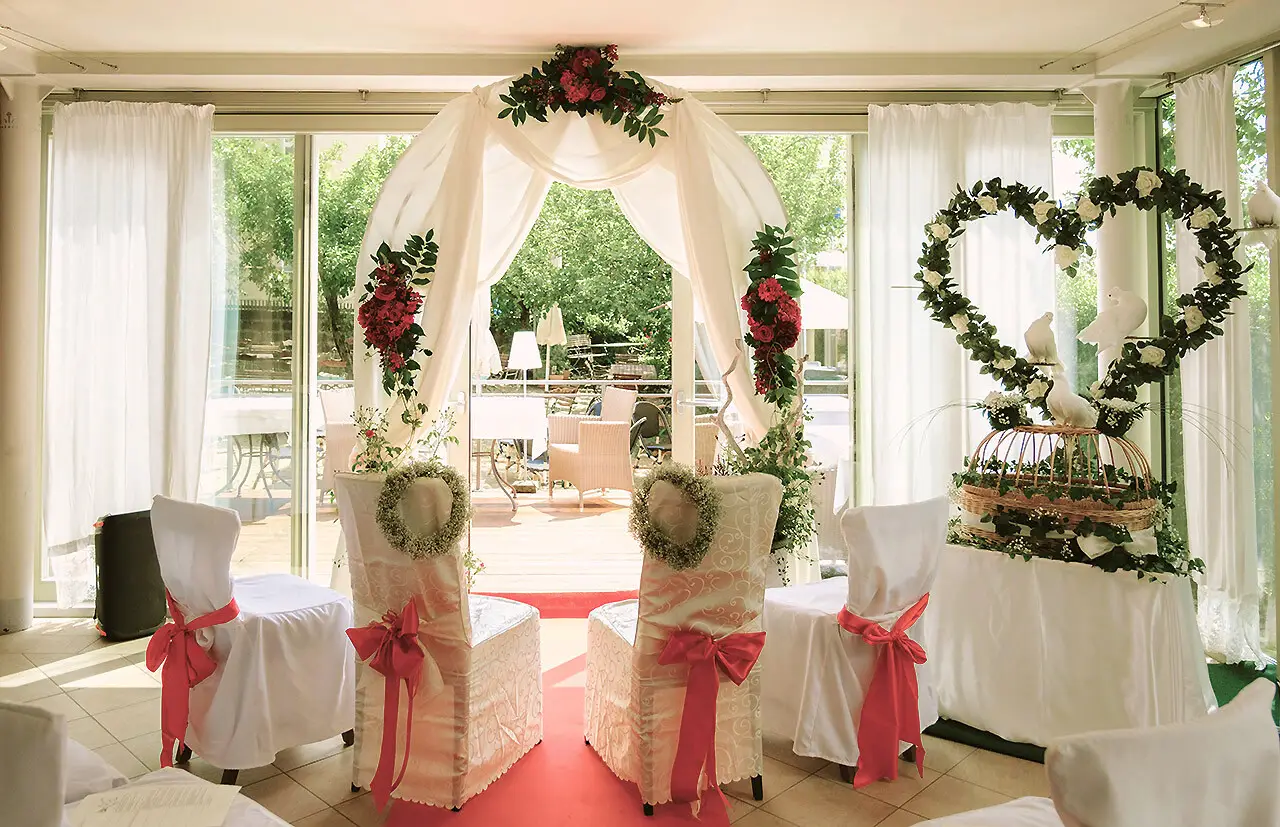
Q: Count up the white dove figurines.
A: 4